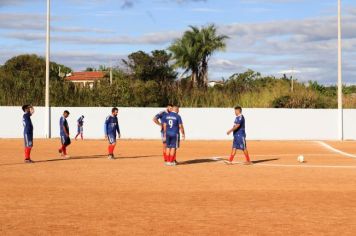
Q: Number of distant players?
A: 1